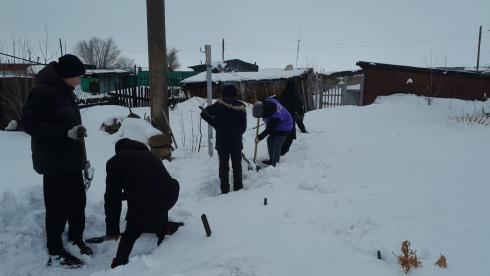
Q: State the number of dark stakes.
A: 3